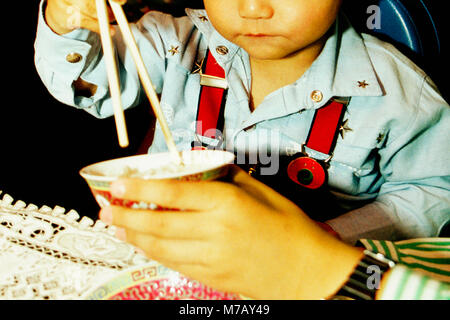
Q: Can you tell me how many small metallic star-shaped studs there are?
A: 6